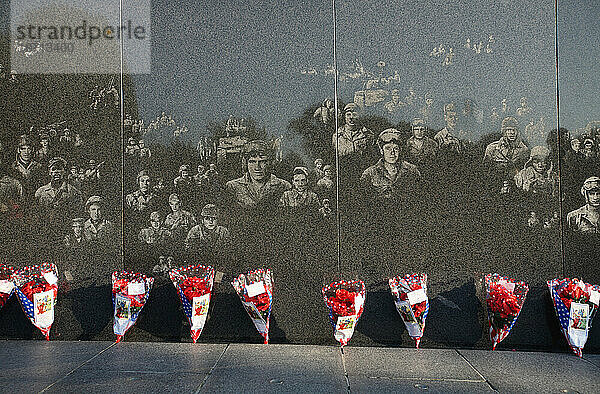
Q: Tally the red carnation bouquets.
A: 9